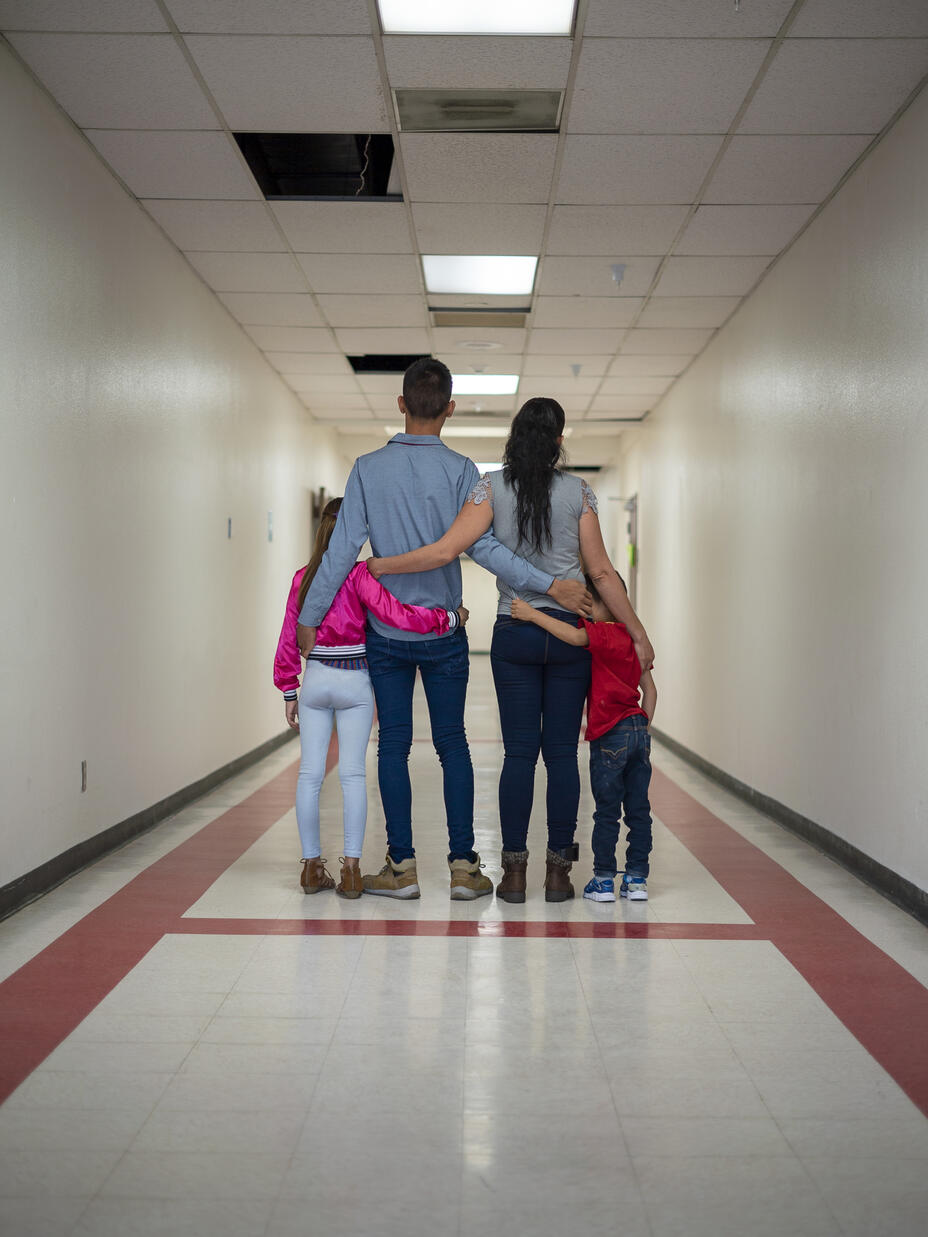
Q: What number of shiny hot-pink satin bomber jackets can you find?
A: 1